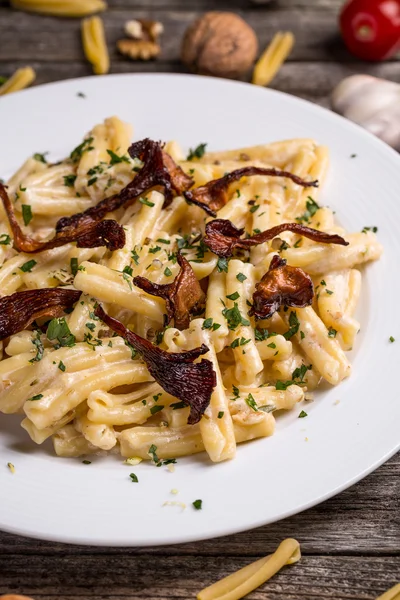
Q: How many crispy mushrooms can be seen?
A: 8